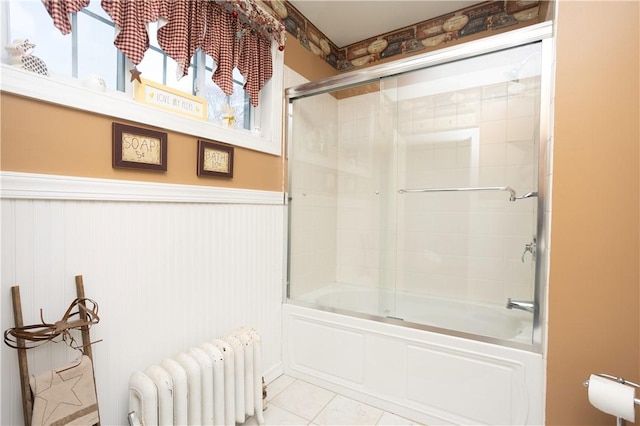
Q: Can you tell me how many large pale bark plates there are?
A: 0